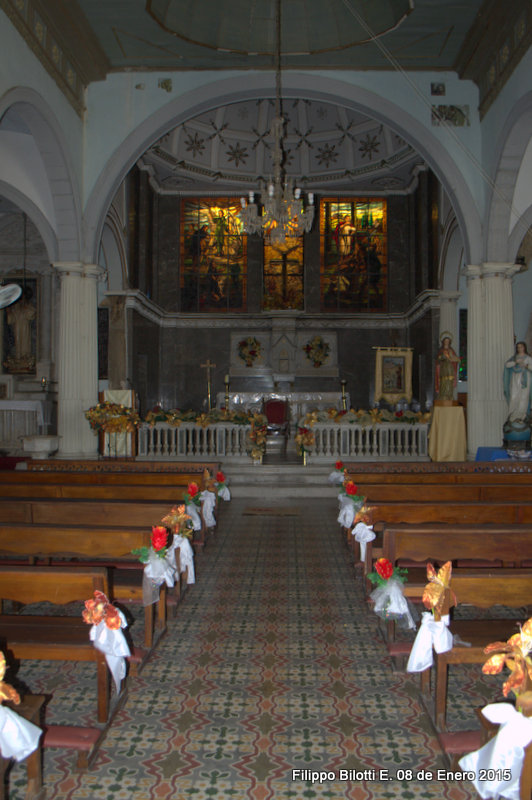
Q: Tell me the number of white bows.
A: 13